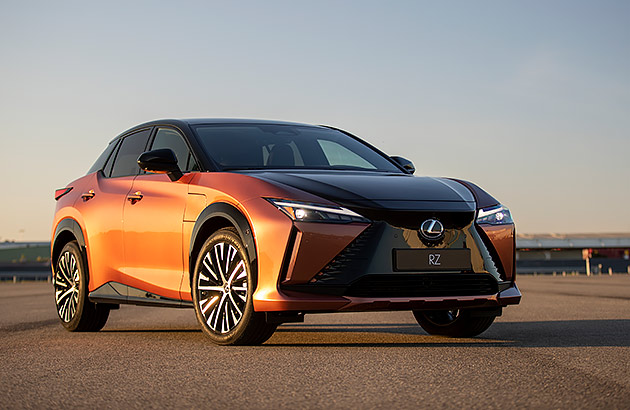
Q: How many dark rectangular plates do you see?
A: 1